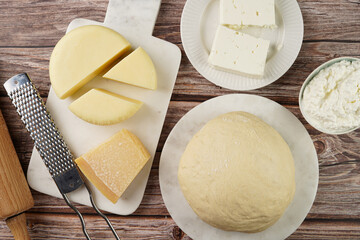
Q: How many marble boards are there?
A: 2